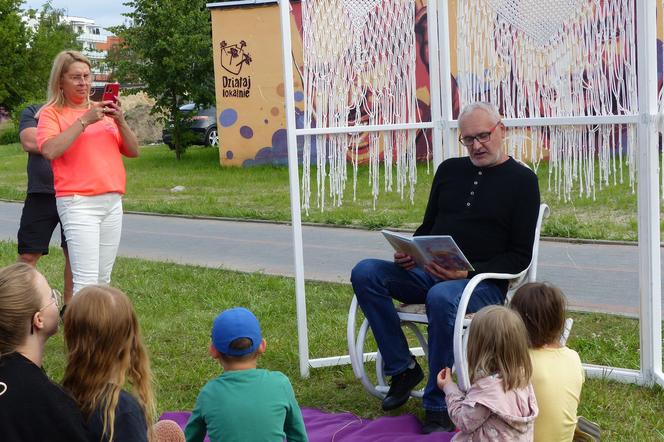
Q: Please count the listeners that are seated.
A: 5